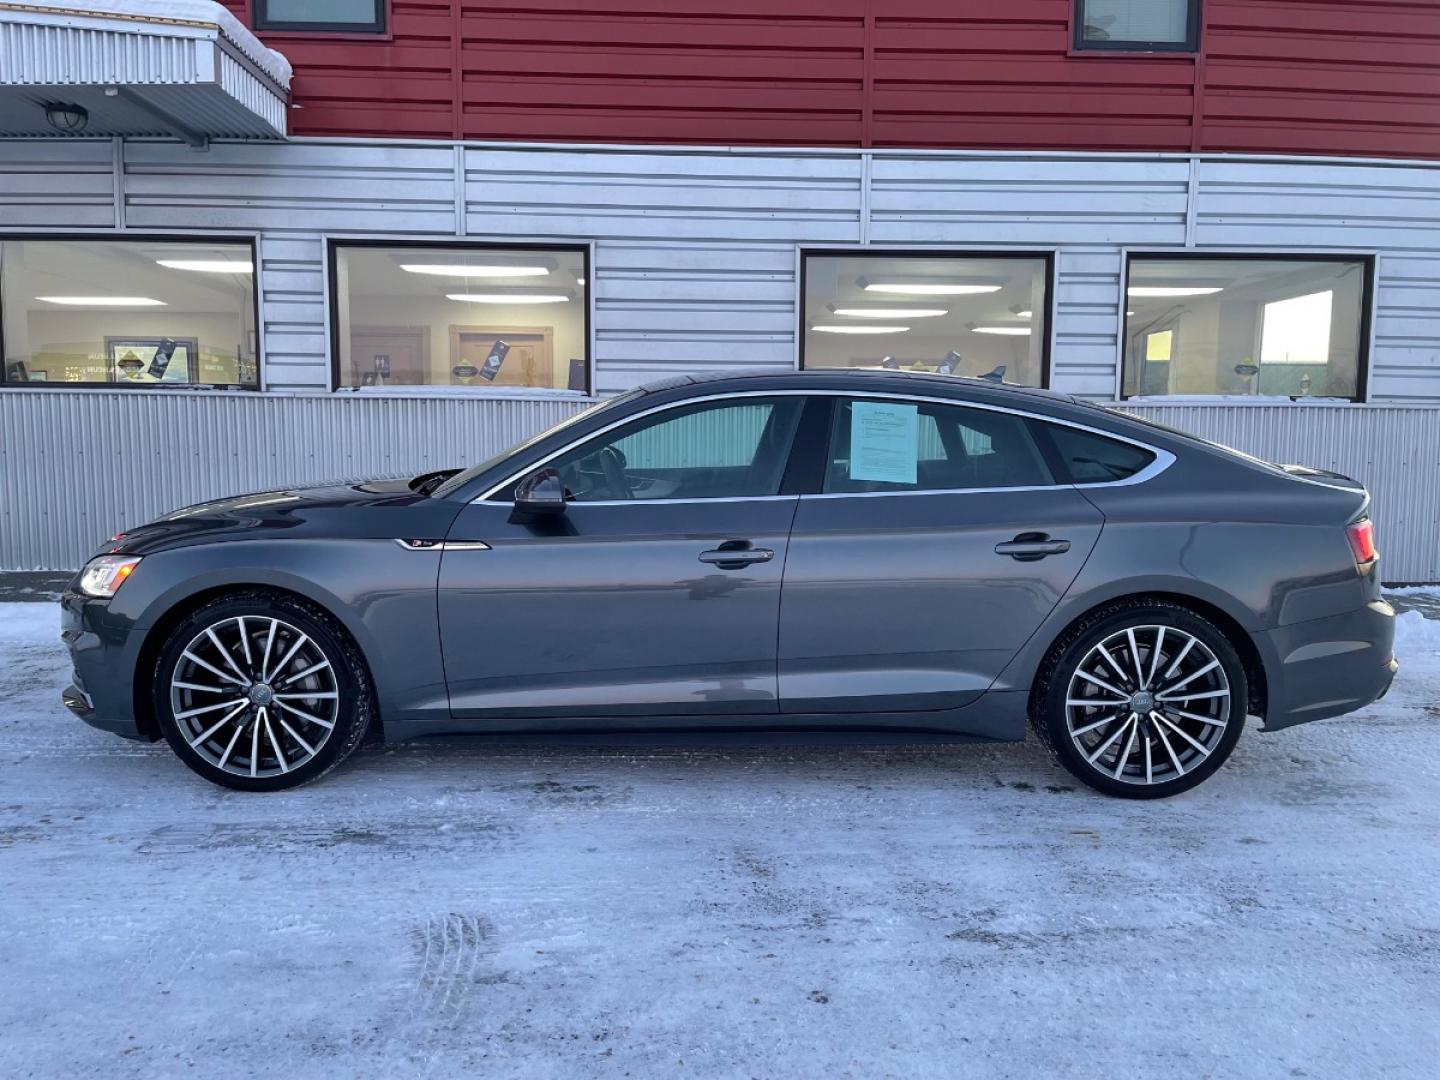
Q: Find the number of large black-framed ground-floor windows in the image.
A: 4